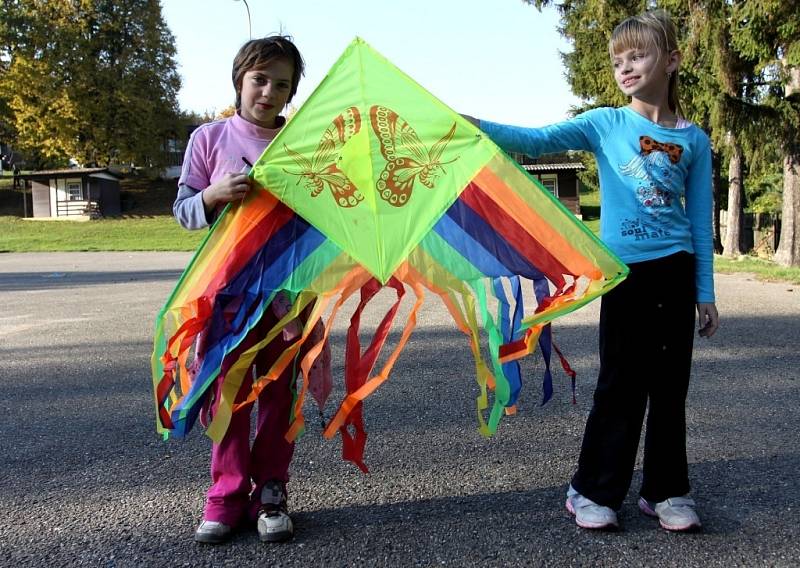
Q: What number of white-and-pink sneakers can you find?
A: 2